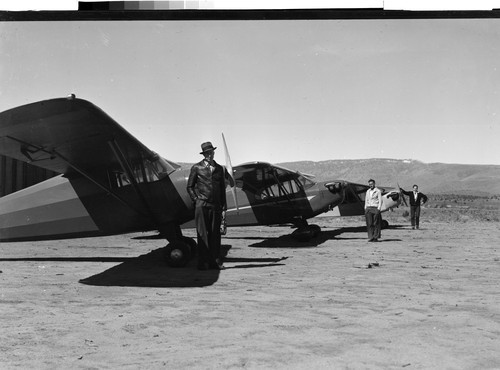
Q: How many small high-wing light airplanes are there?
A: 3